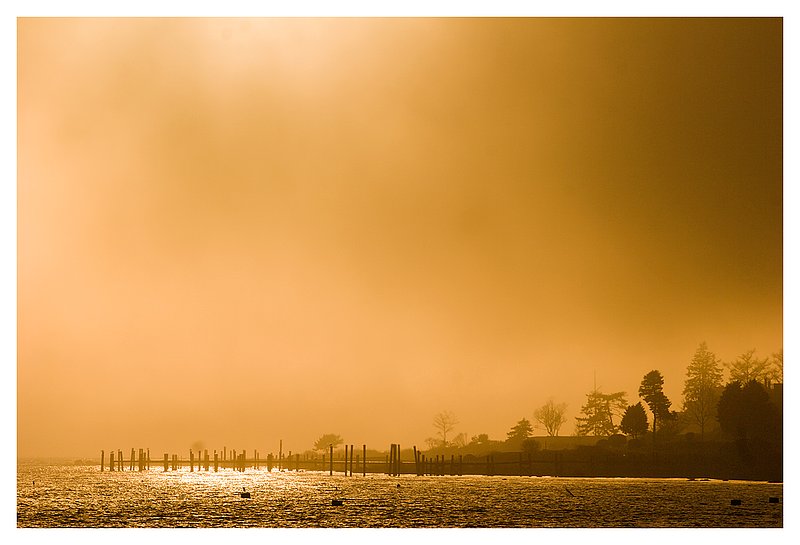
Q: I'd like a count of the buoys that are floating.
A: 4